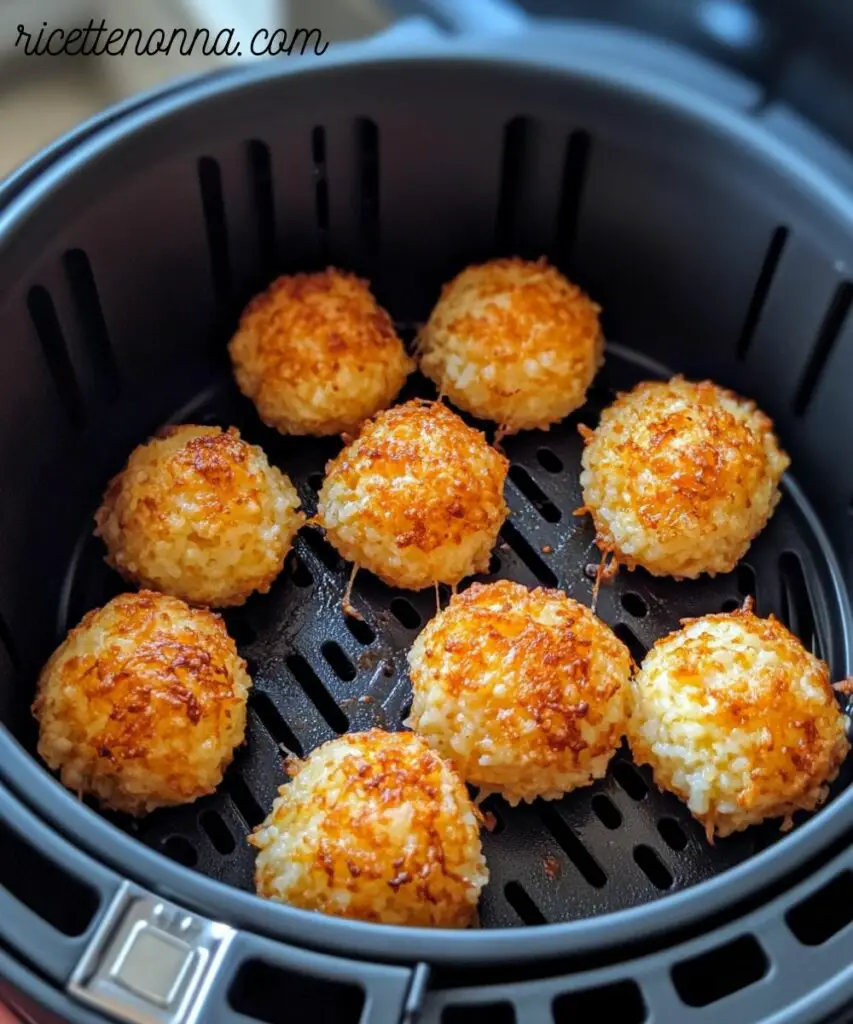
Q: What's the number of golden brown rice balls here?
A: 9